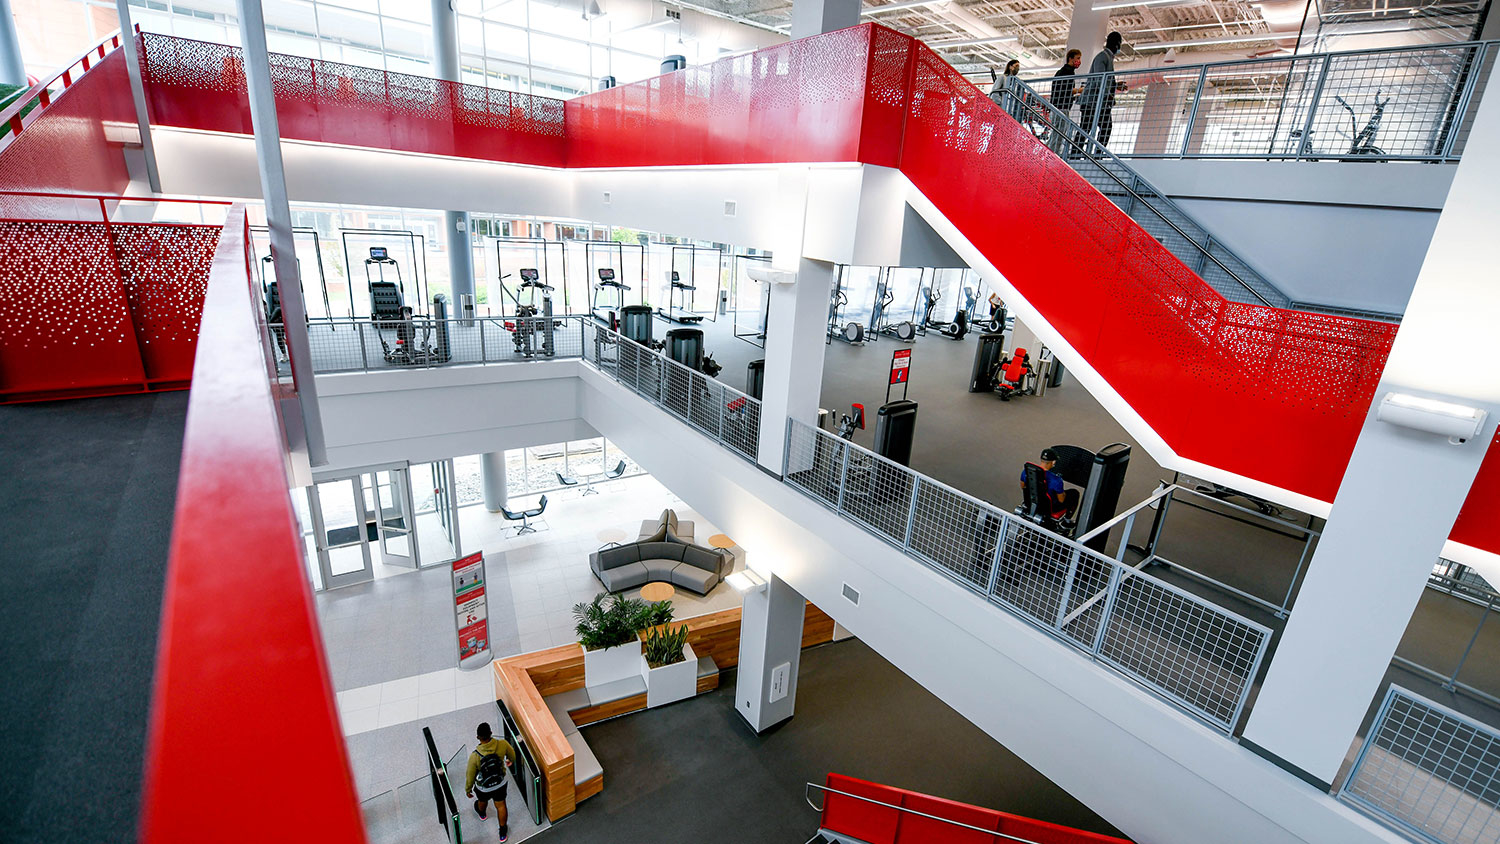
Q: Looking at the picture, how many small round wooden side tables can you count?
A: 3